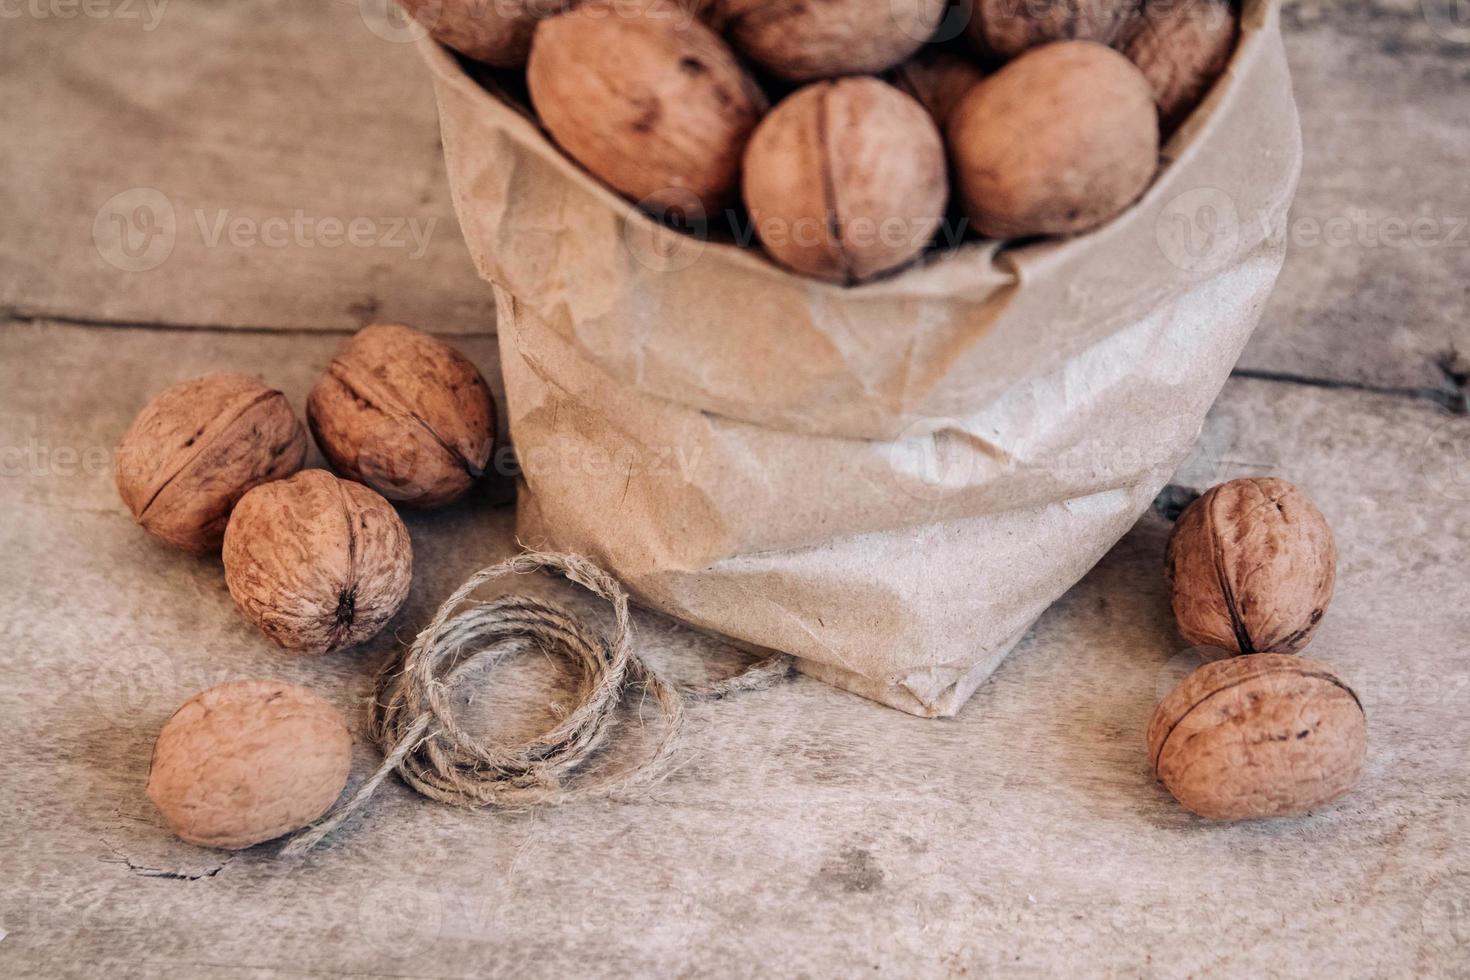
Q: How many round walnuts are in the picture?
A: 14